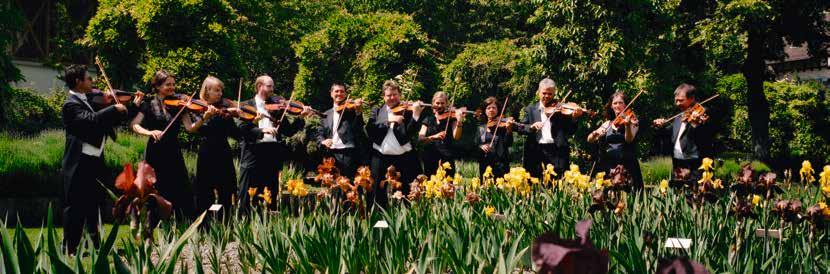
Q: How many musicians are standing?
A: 11